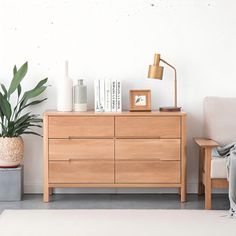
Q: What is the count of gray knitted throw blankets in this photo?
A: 1